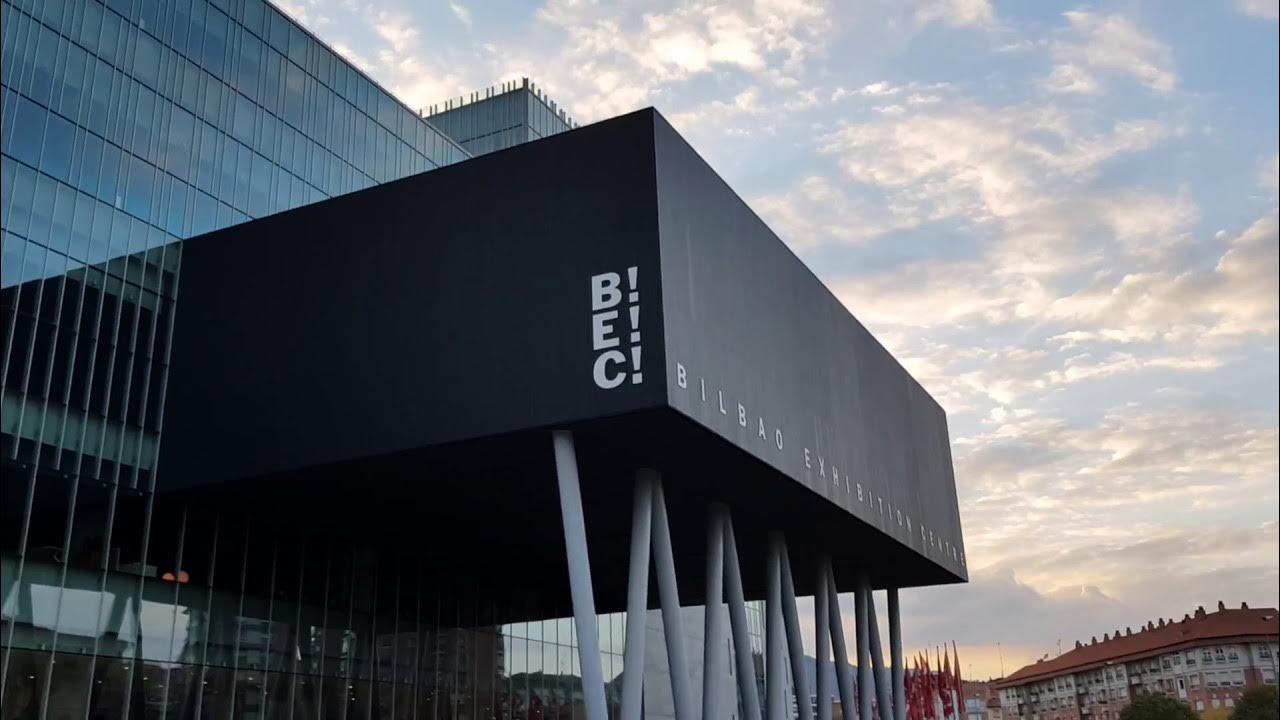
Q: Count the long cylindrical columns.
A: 12